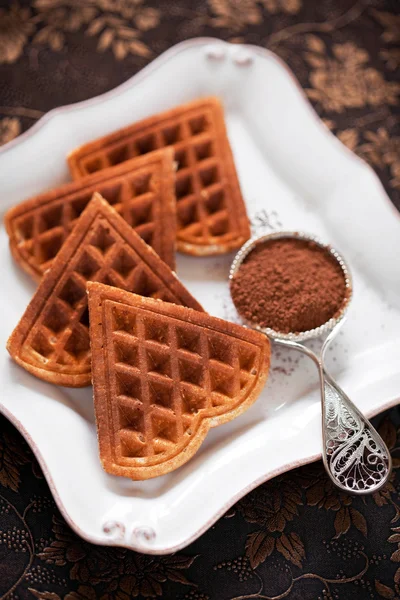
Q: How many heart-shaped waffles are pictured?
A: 4